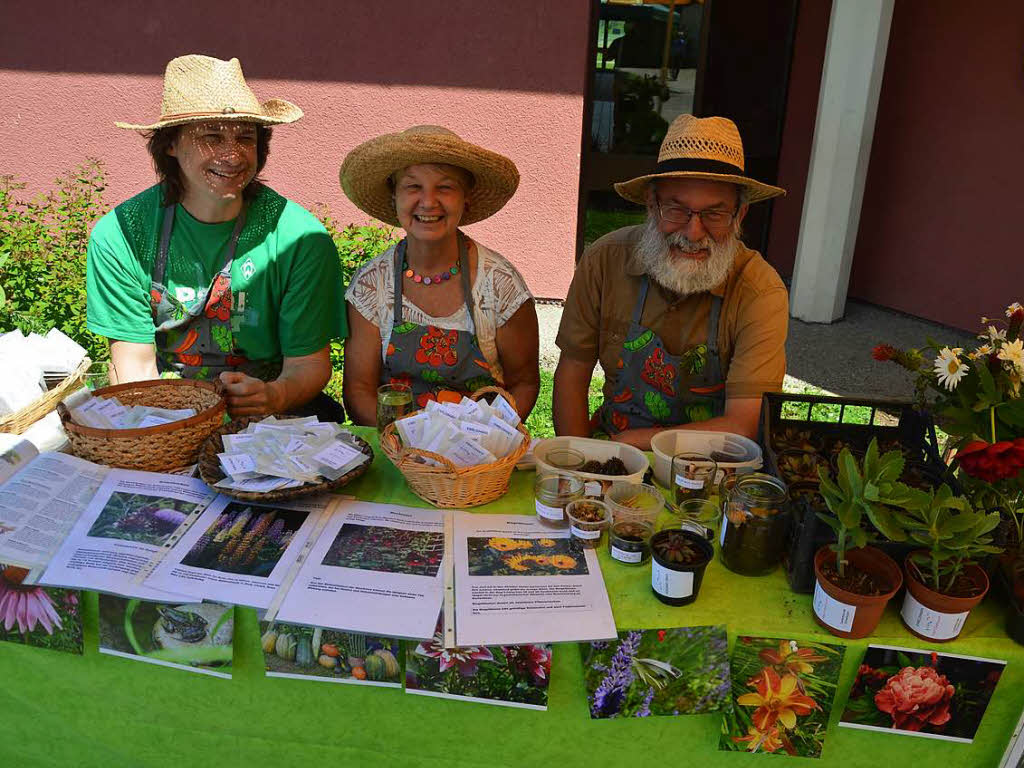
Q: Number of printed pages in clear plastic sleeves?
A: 4